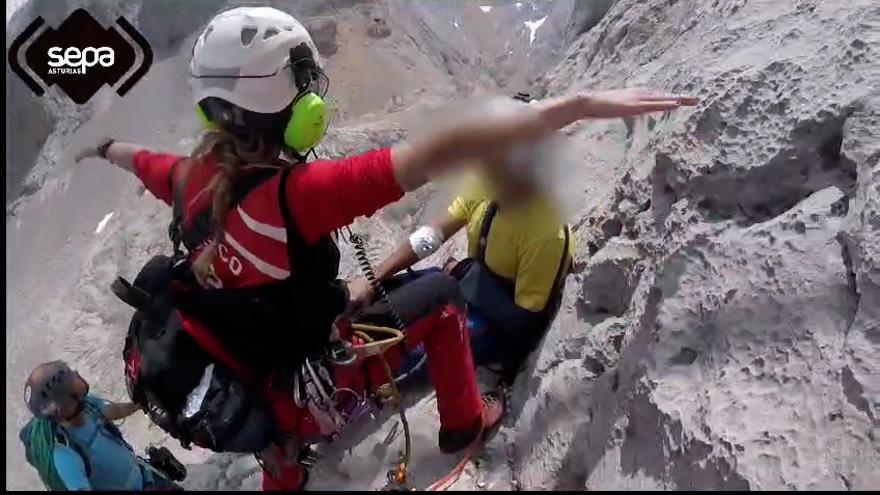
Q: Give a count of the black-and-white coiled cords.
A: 1